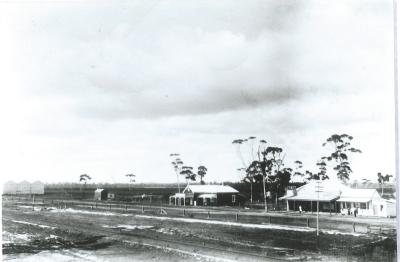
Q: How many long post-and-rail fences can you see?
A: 1